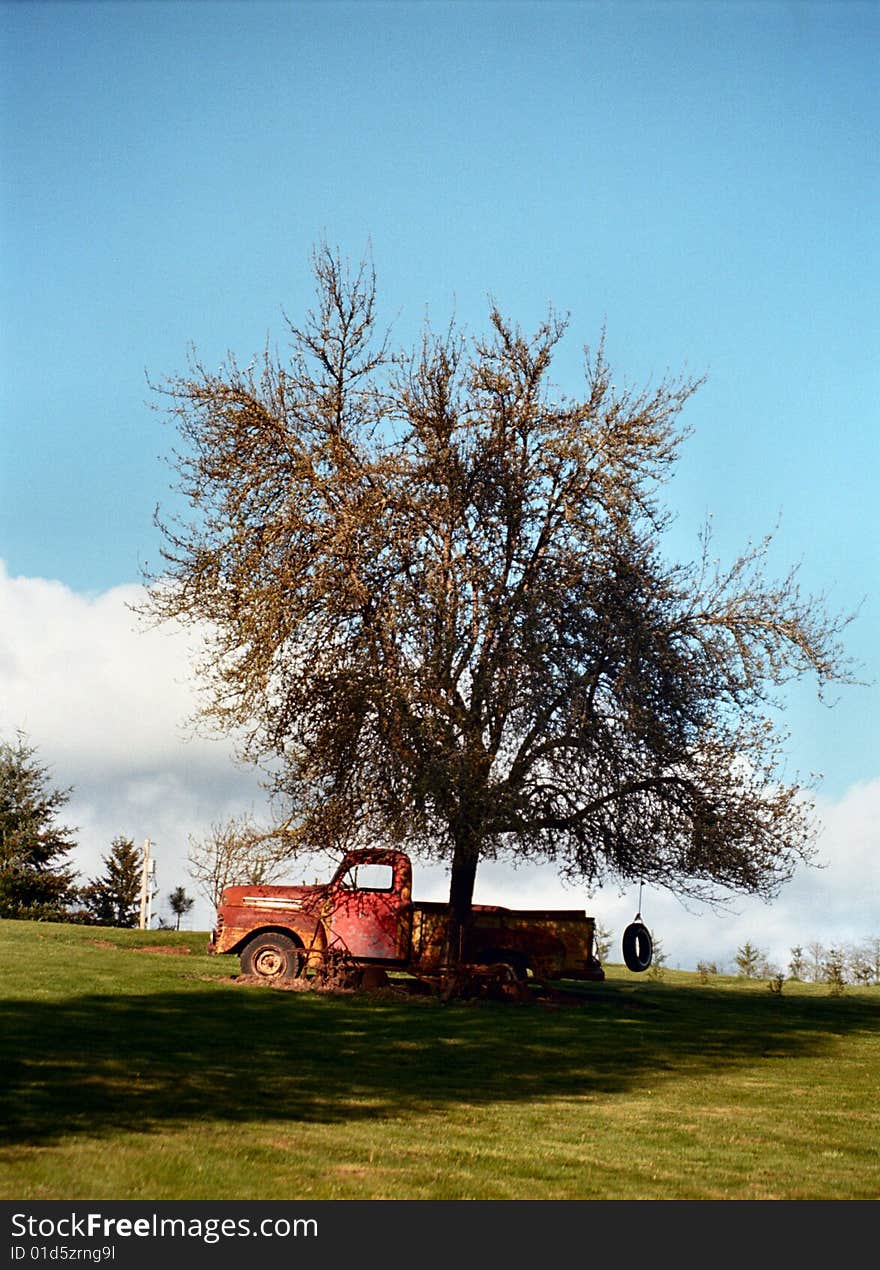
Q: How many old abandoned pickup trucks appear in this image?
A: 1